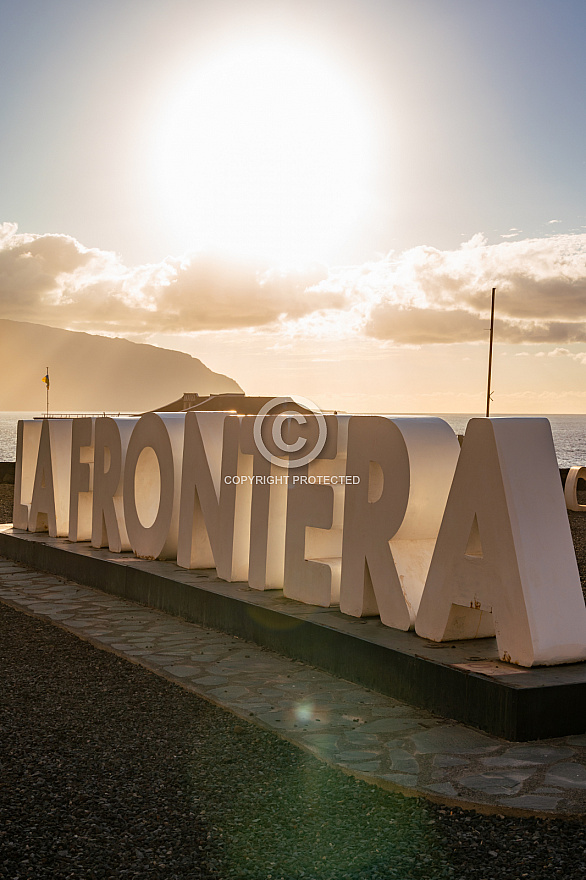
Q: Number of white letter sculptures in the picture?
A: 10